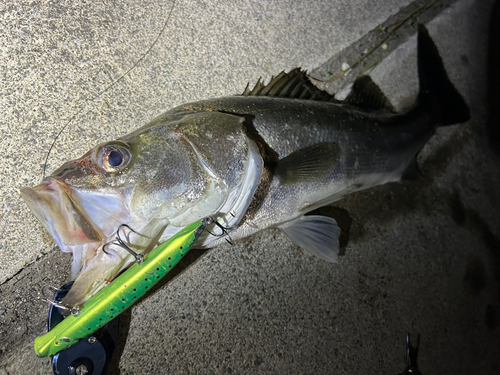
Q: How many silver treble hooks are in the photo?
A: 3